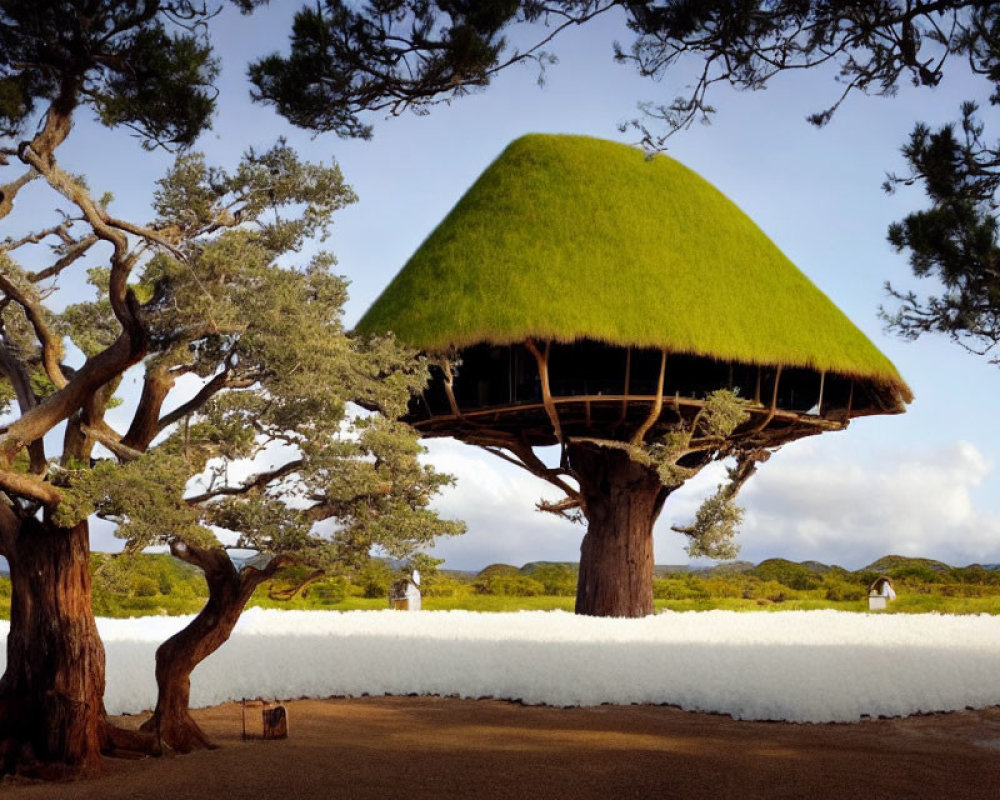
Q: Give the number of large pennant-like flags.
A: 0